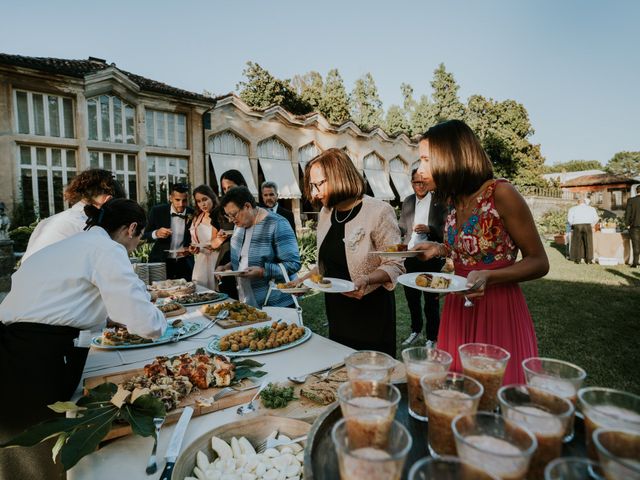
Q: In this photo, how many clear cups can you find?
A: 13